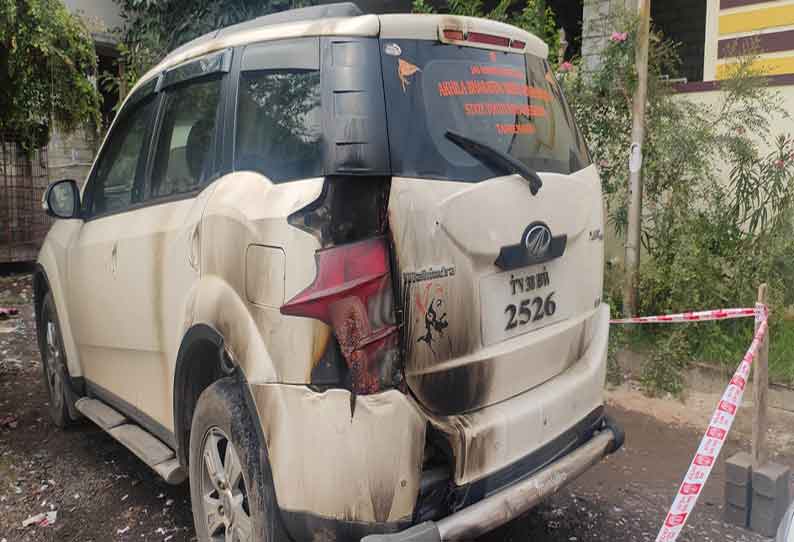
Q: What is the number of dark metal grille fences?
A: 1